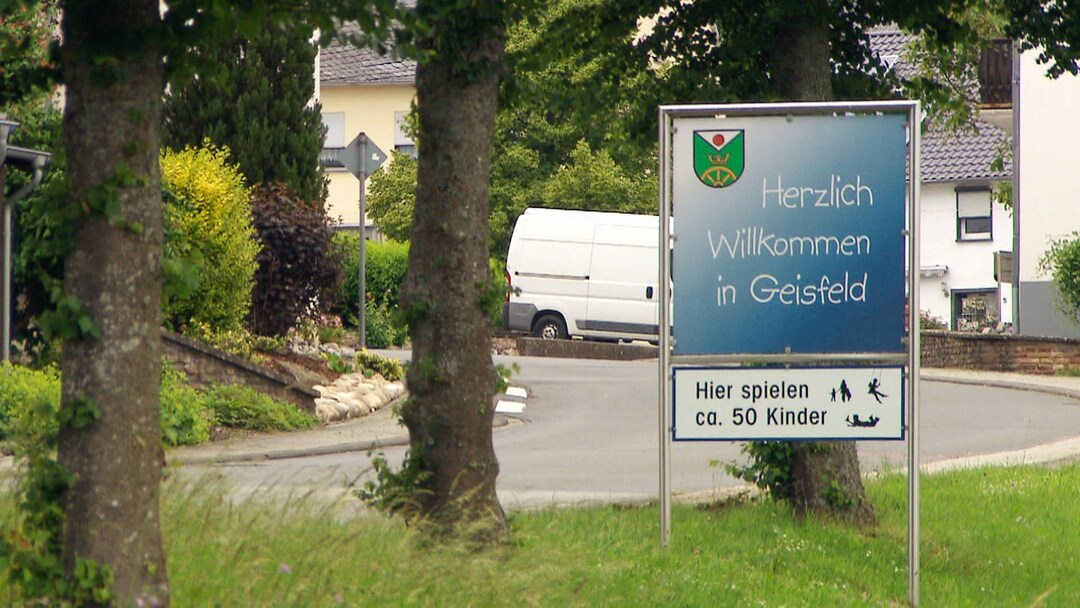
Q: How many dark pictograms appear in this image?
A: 3